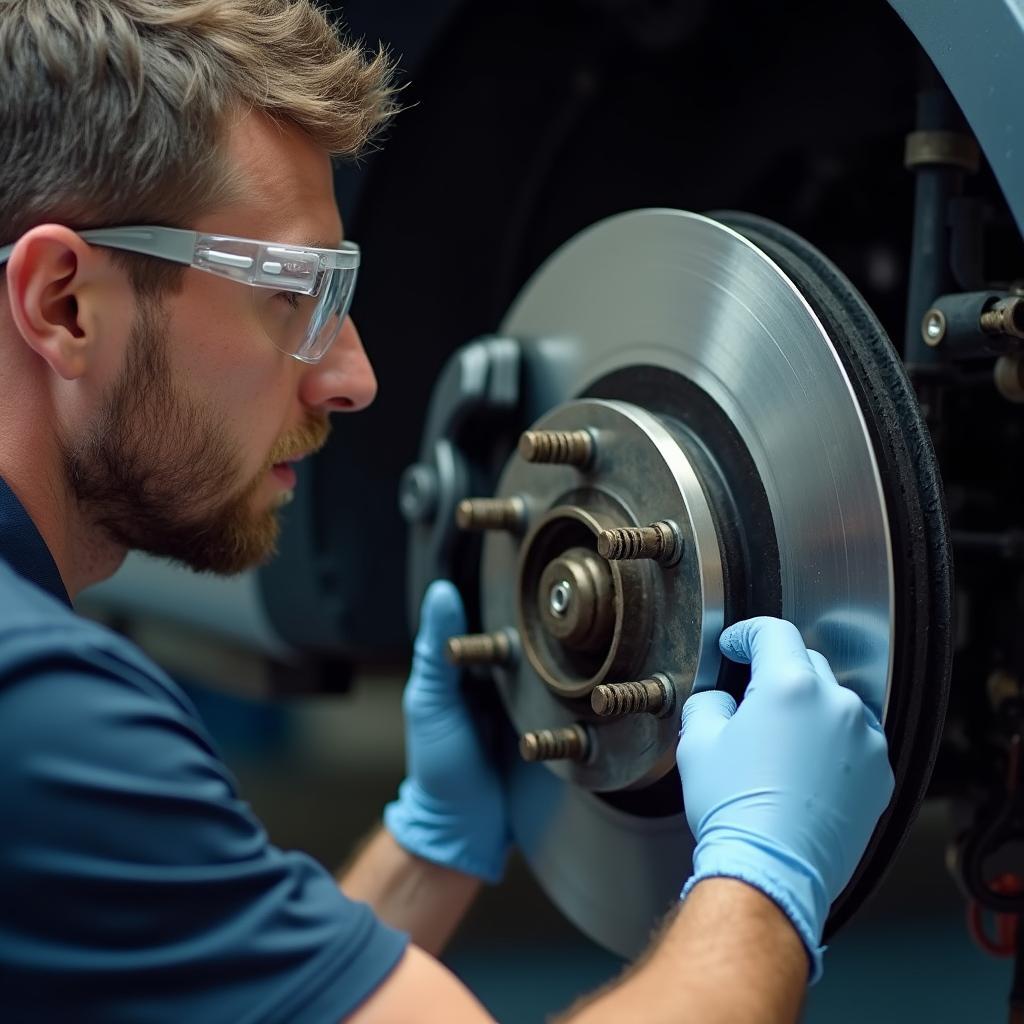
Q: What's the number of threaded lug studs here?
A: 6